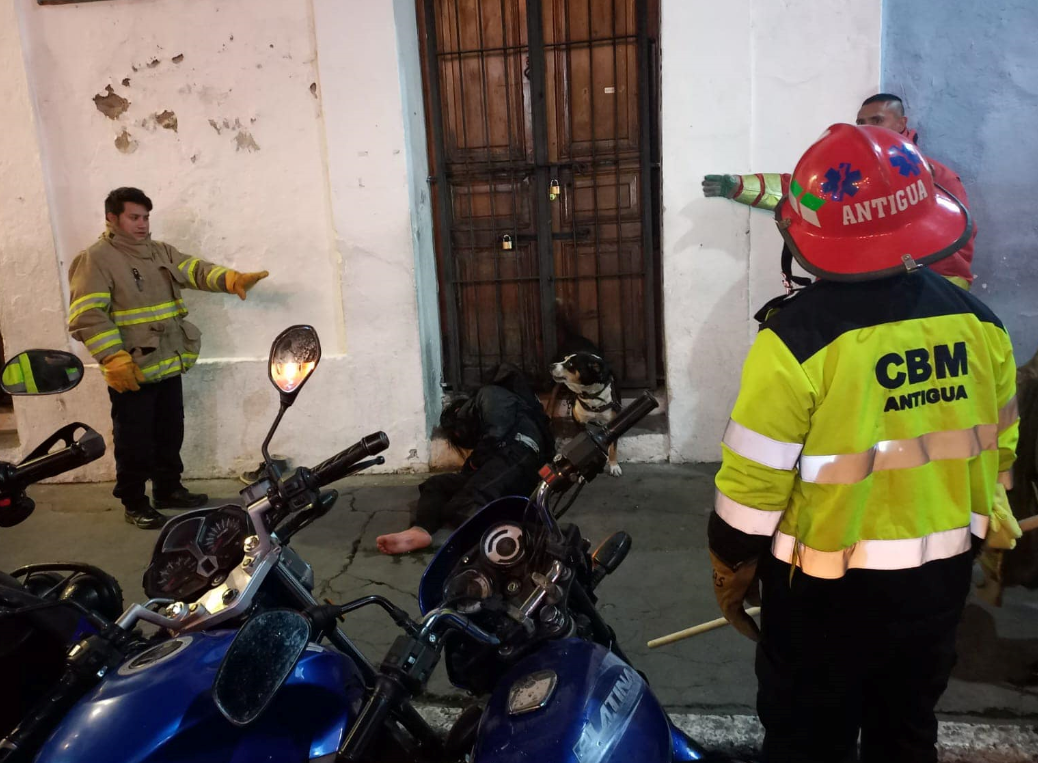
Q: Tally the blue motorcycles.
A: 2